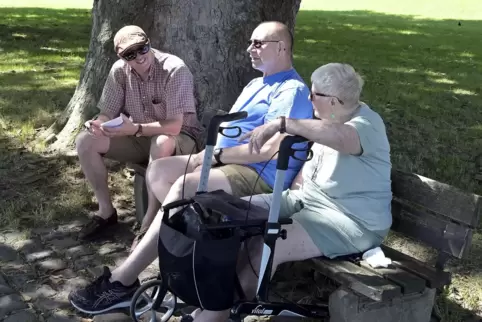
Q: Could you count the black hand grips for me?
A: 2